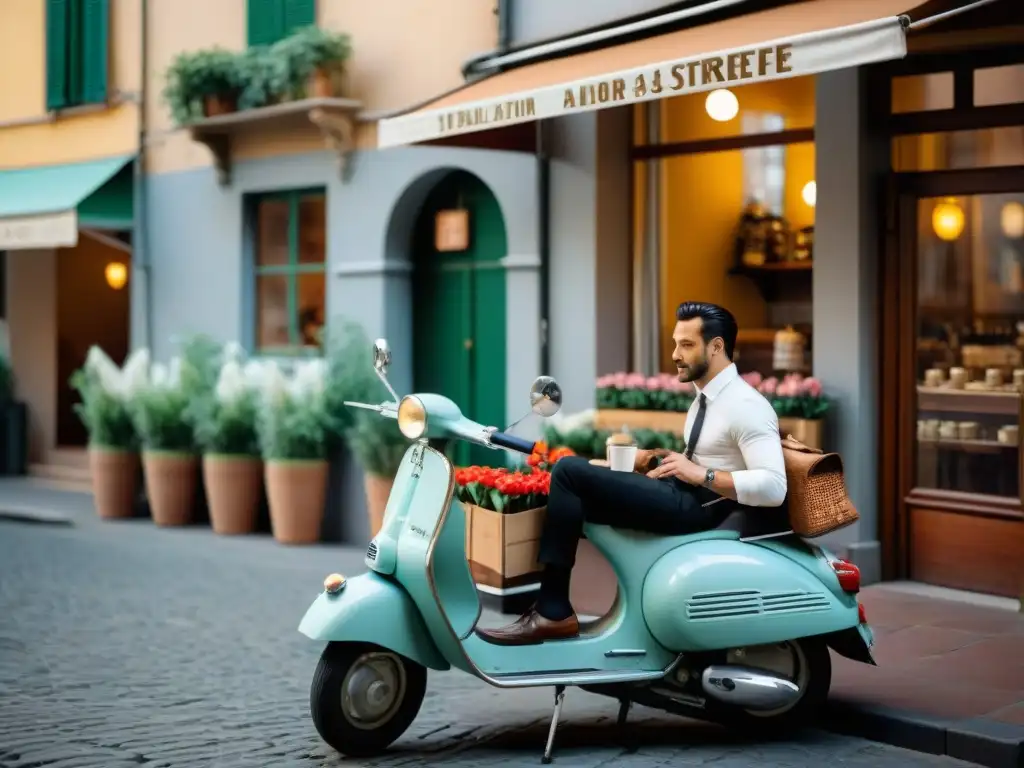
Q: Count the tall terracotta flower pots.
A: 5